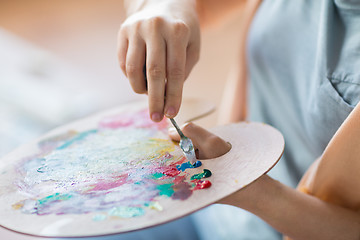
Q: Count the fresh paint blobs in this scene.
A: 3